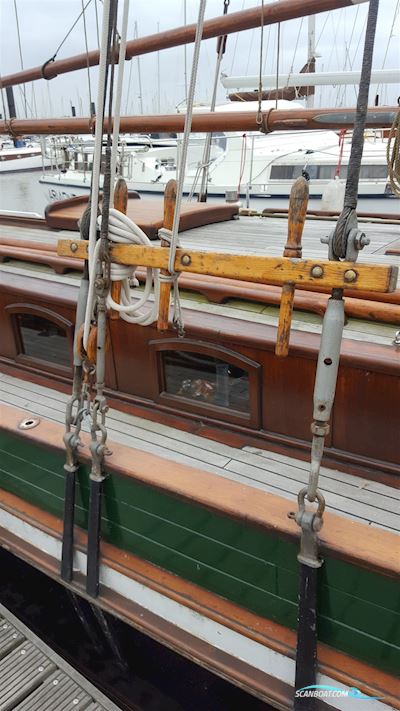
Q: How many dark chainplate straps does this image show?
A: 3